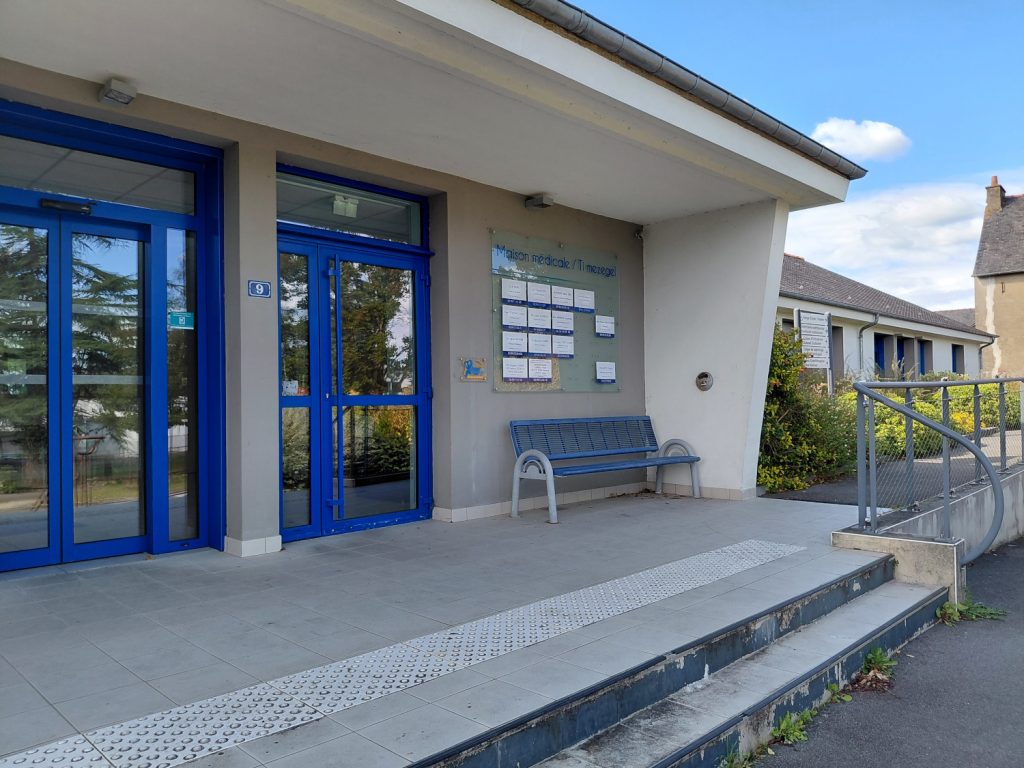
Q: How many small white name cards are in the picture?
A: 14